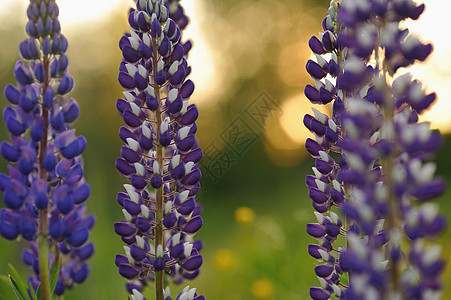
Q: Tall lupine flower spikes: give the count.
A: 4